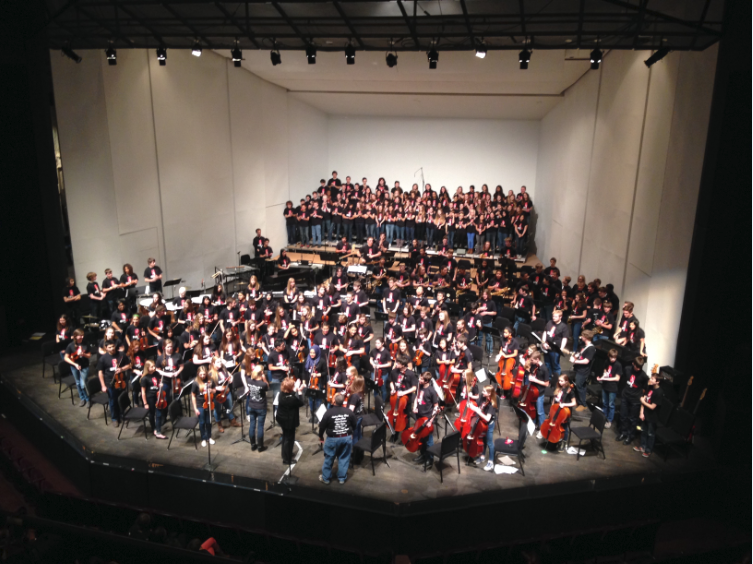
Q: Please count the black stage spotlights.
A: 14